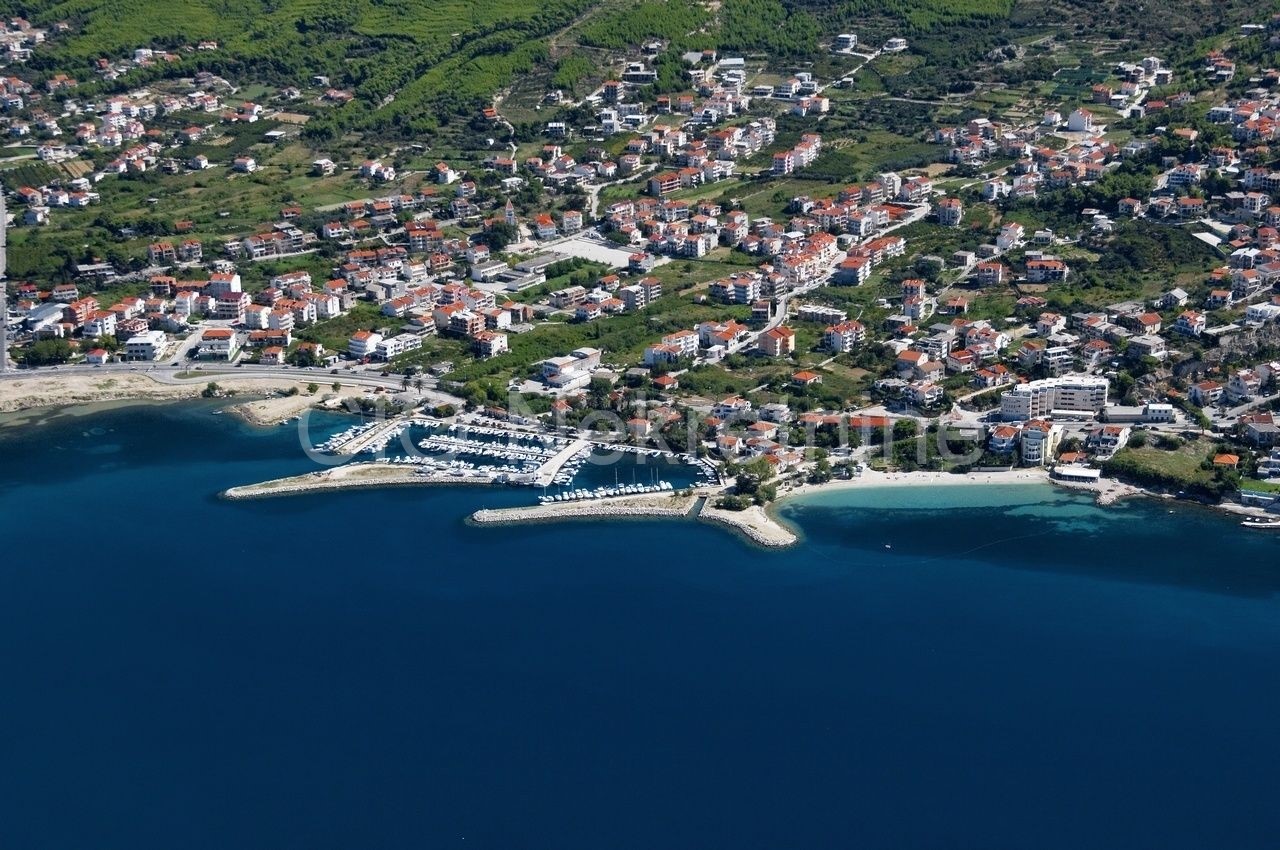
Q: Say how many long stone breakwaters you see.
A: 2